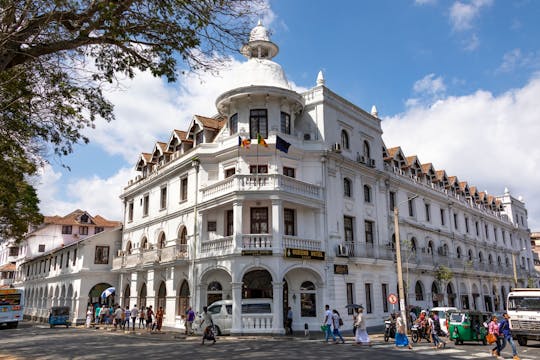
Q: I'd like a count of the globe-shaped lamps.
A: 0